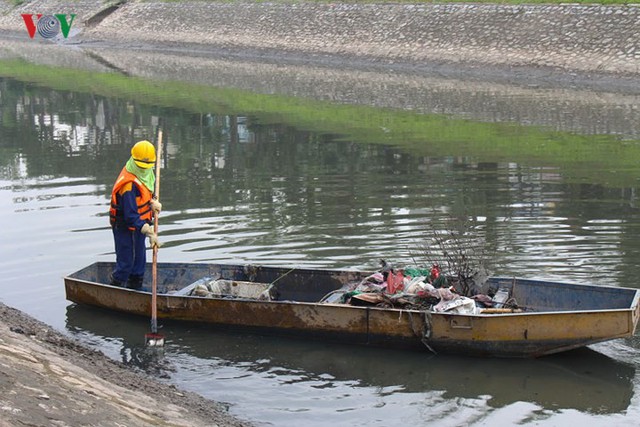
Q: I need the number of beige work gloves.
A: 2